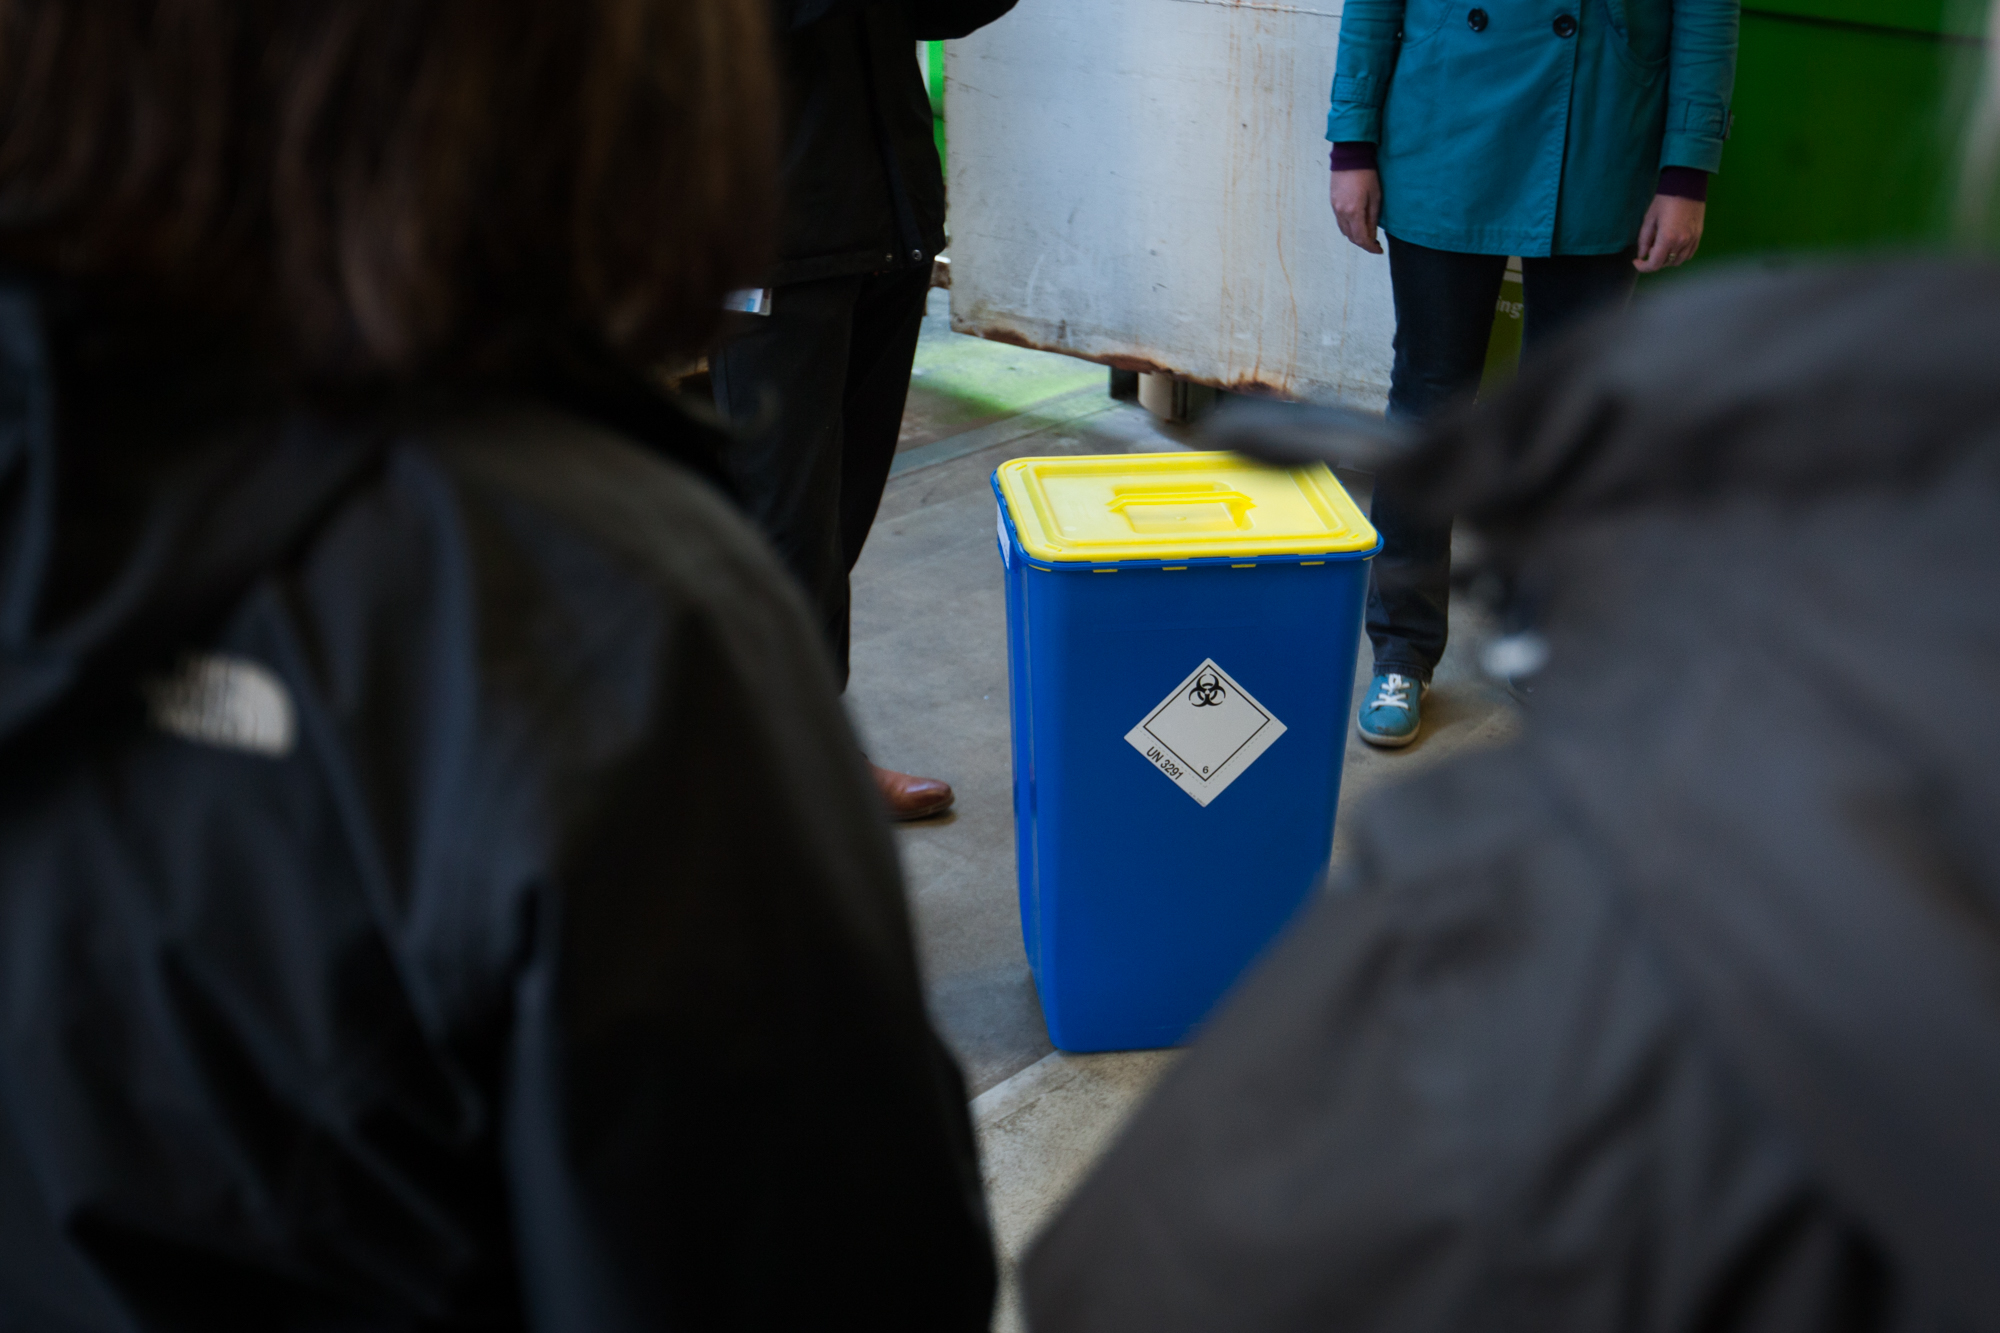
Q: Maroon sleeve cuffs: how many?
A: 2